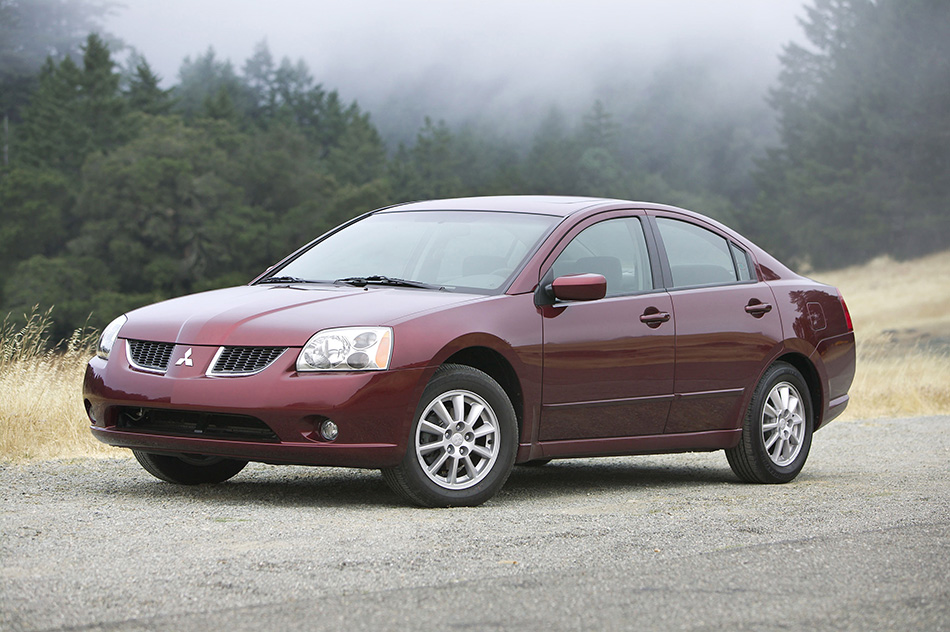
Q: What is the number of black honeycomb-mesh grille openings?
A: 2